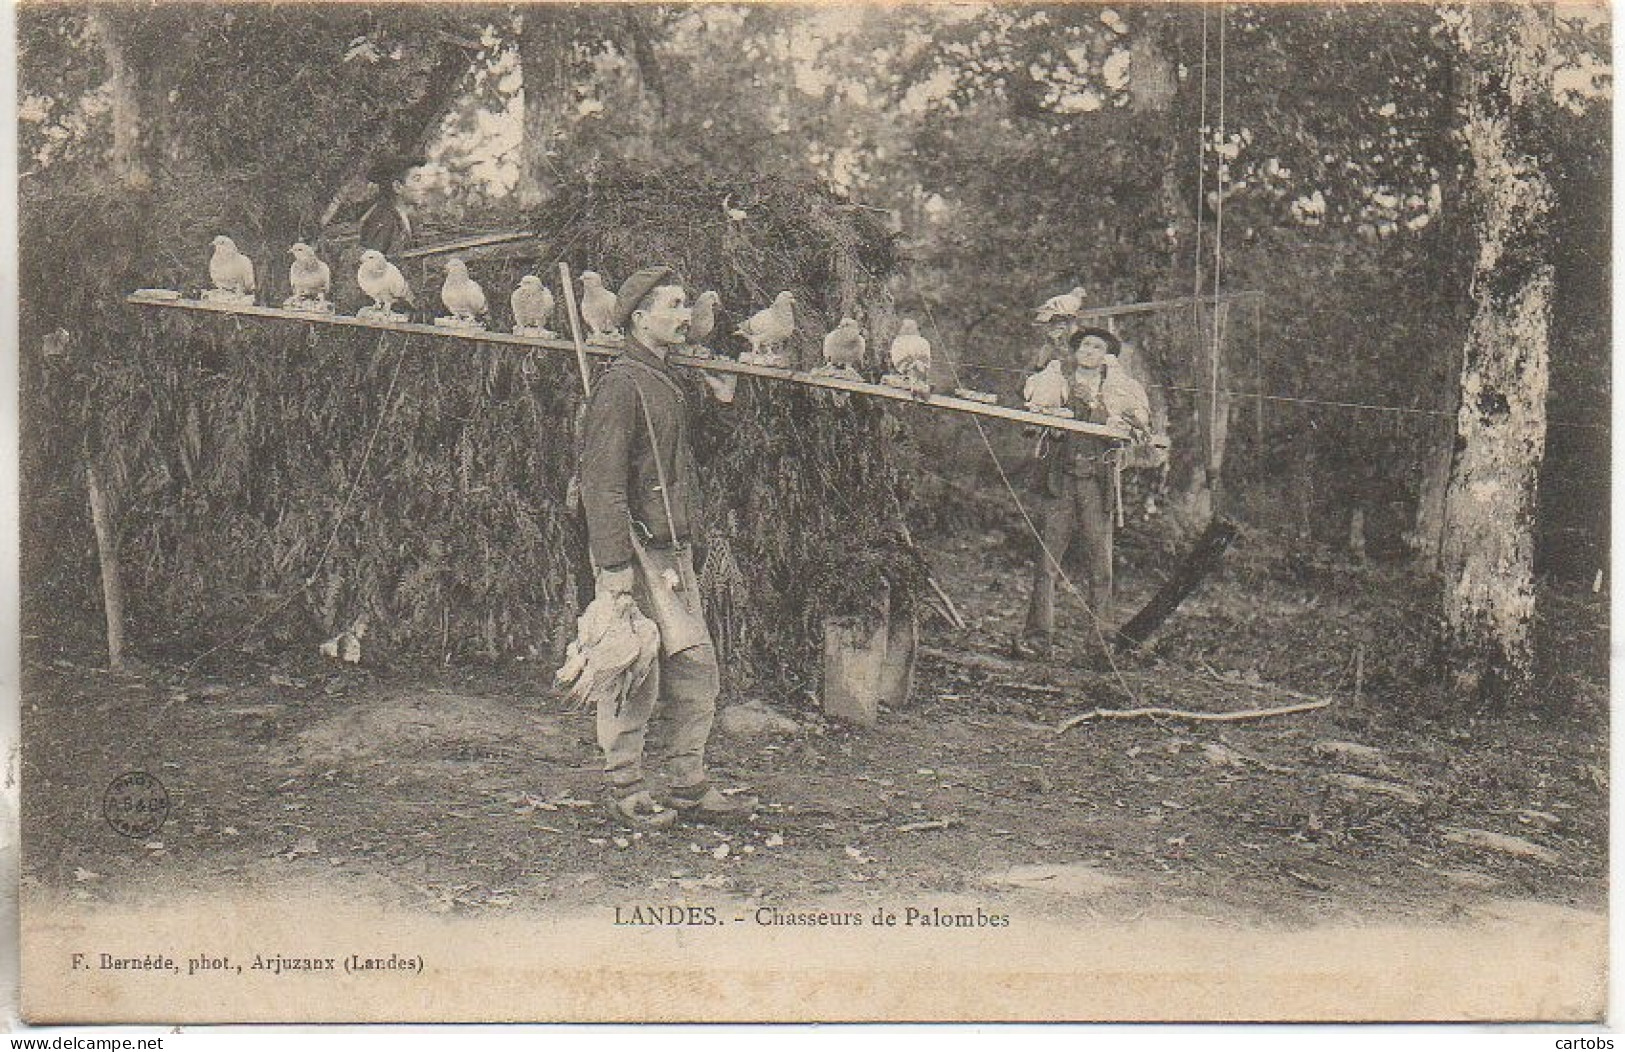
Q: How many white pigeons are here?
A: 13